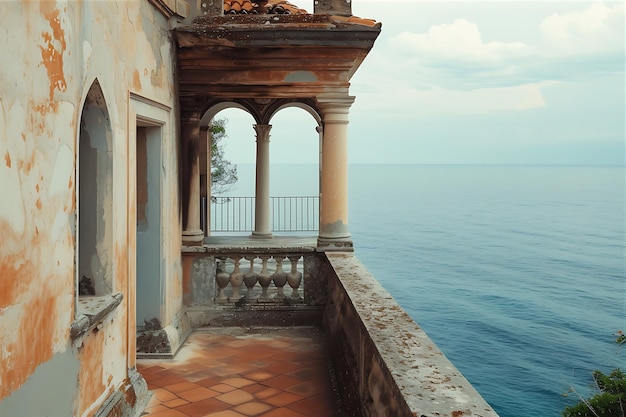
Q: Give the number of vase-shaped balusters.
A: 6